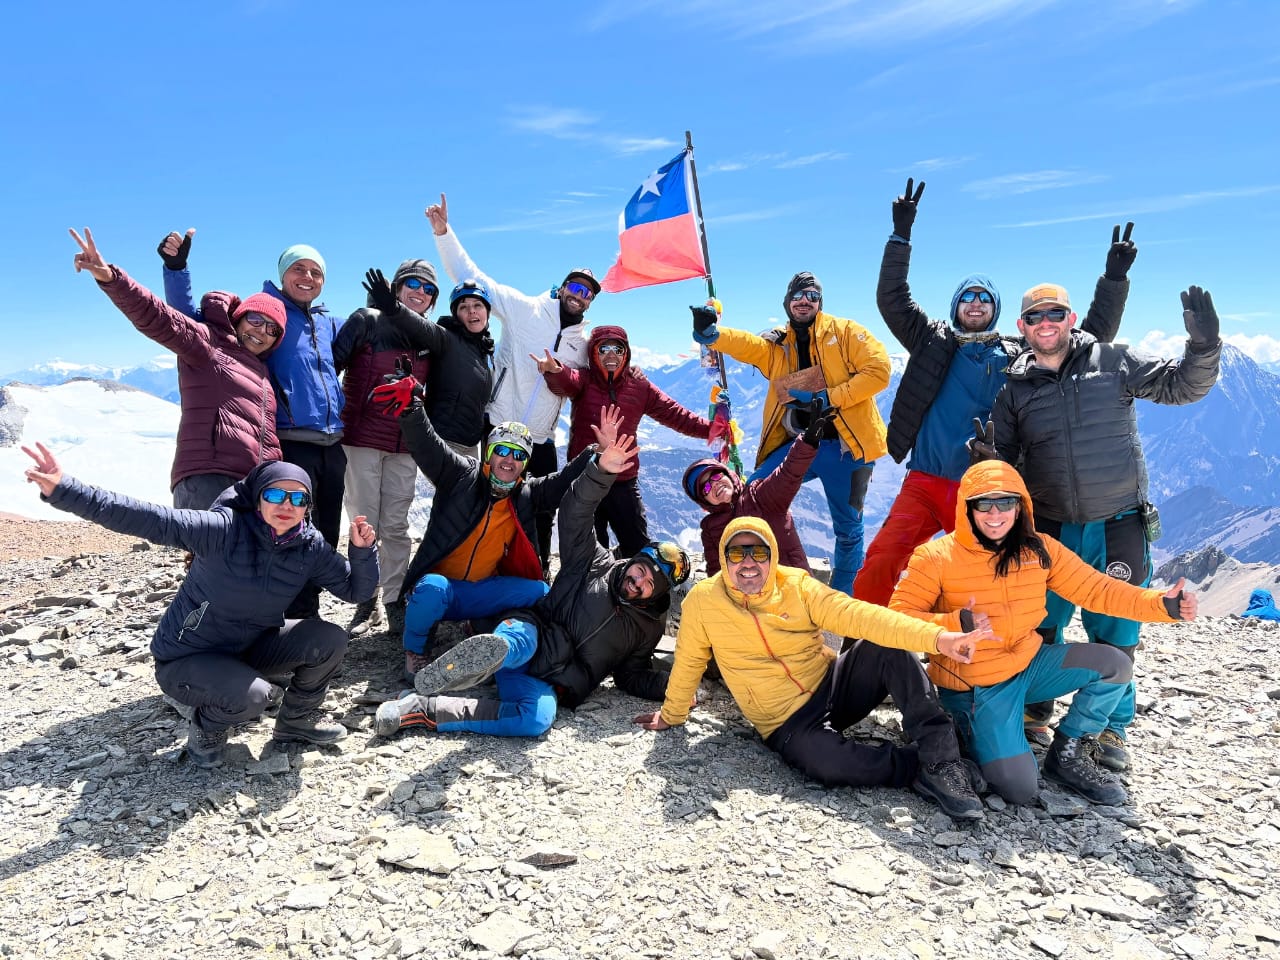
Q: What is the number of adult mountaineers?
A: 15